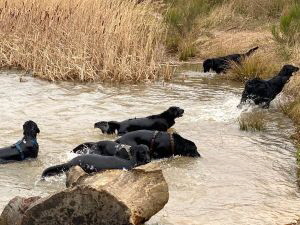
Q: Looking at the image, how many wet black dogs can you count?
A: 8